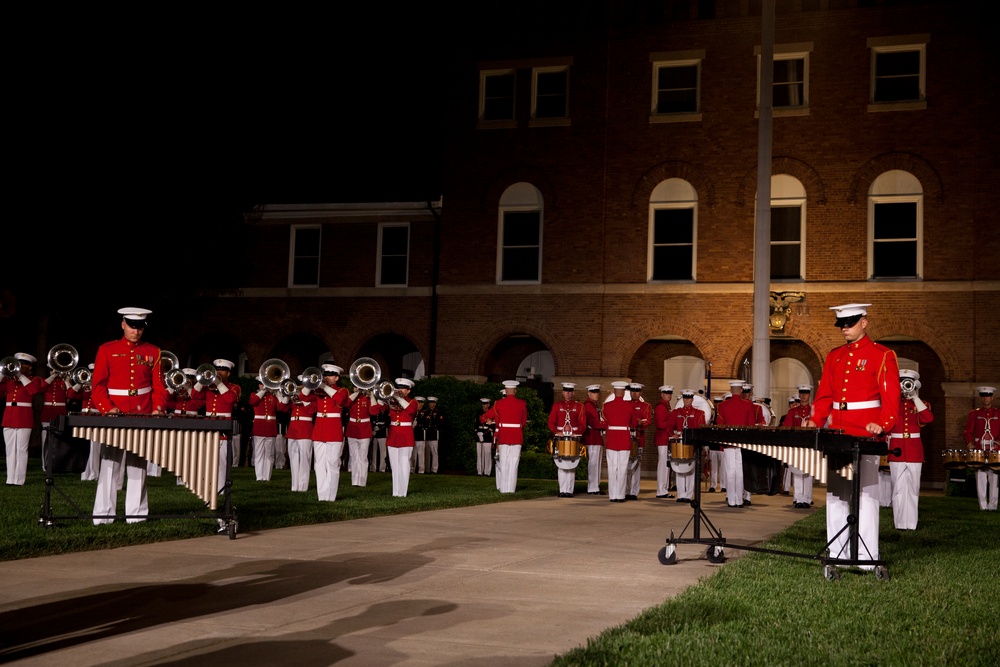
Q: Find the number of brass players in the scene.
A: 12